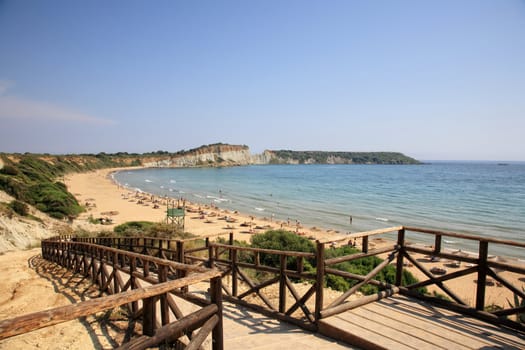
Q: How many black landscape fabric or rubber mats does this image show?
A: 0